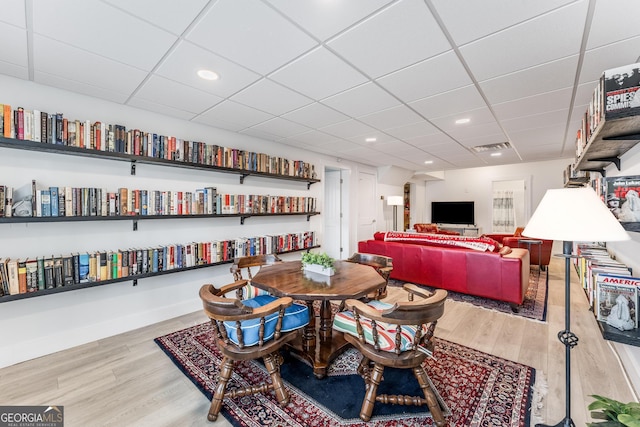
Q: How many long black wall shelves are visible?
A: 3